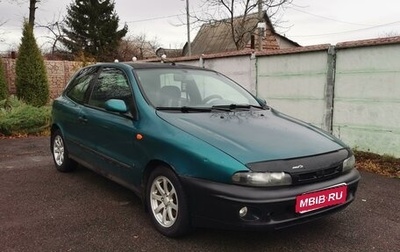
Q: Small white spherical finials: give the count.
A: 3